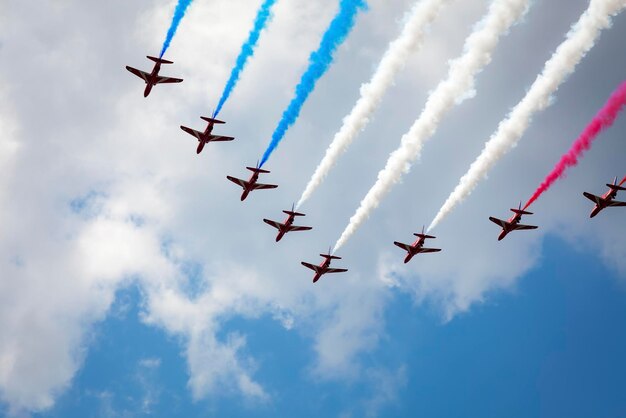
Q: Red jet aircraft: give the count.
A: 8